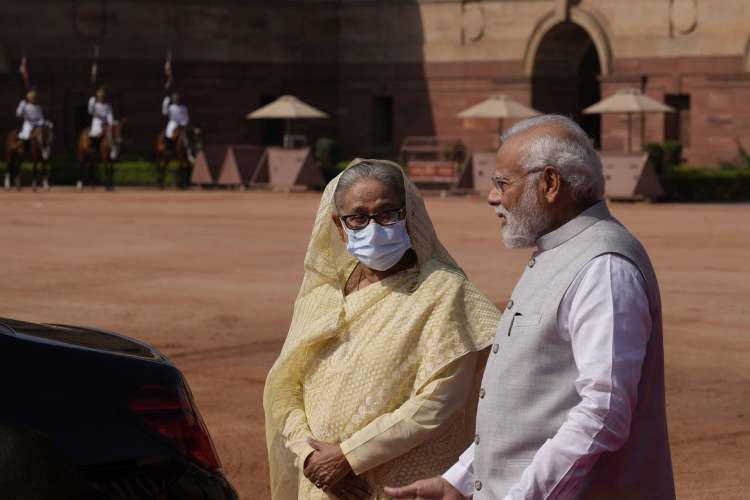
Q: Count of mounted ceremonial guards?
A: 3